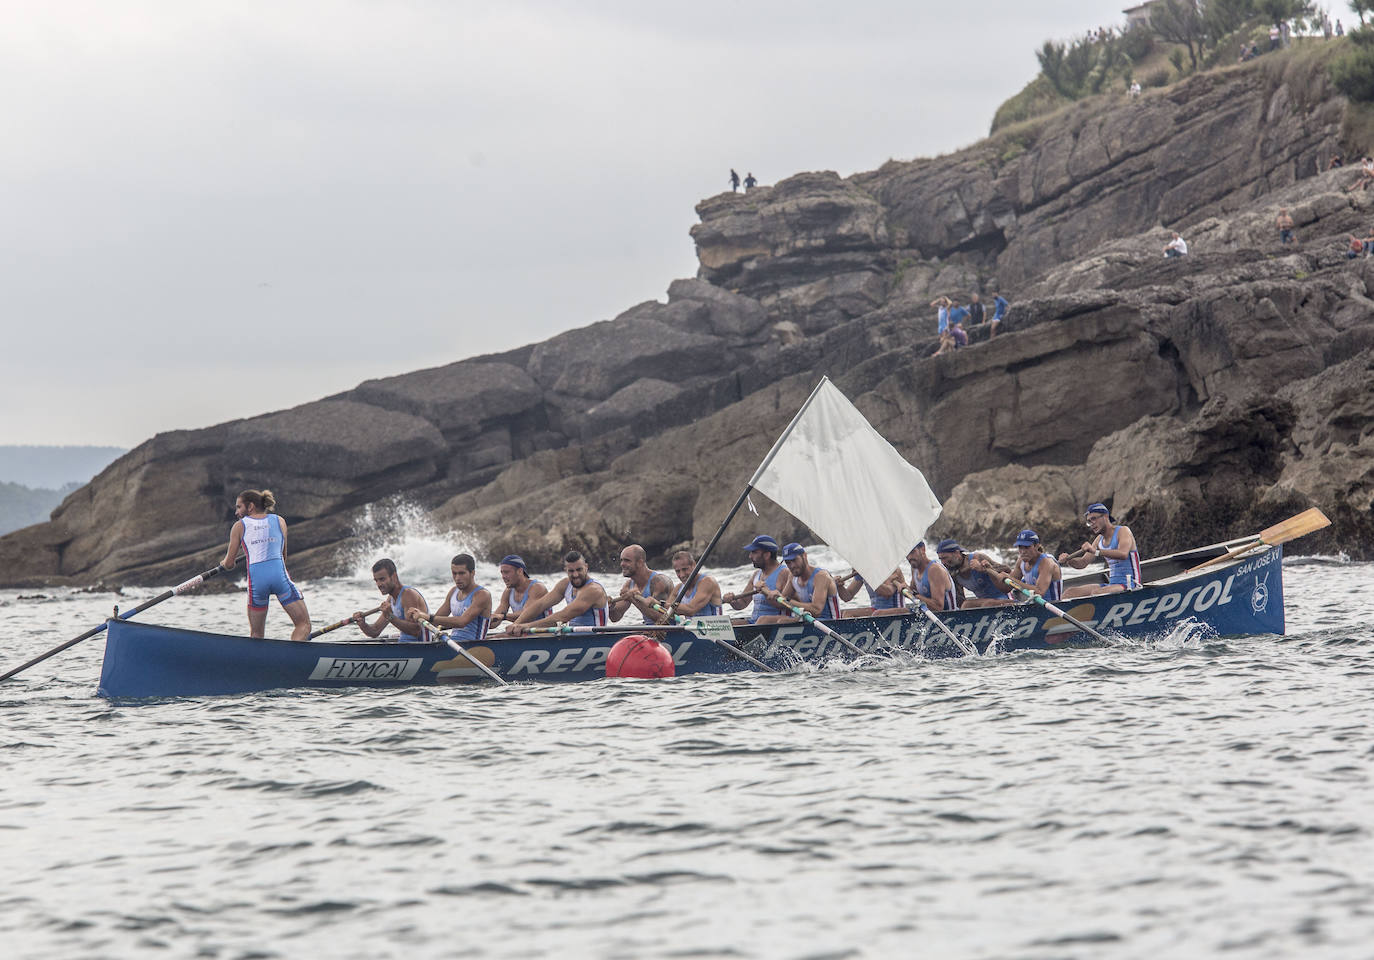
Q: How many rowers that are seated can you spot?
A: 13